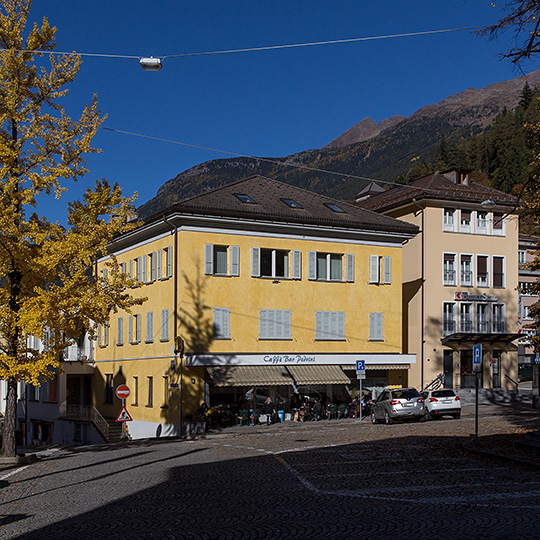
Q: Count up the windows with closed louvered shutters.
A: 7